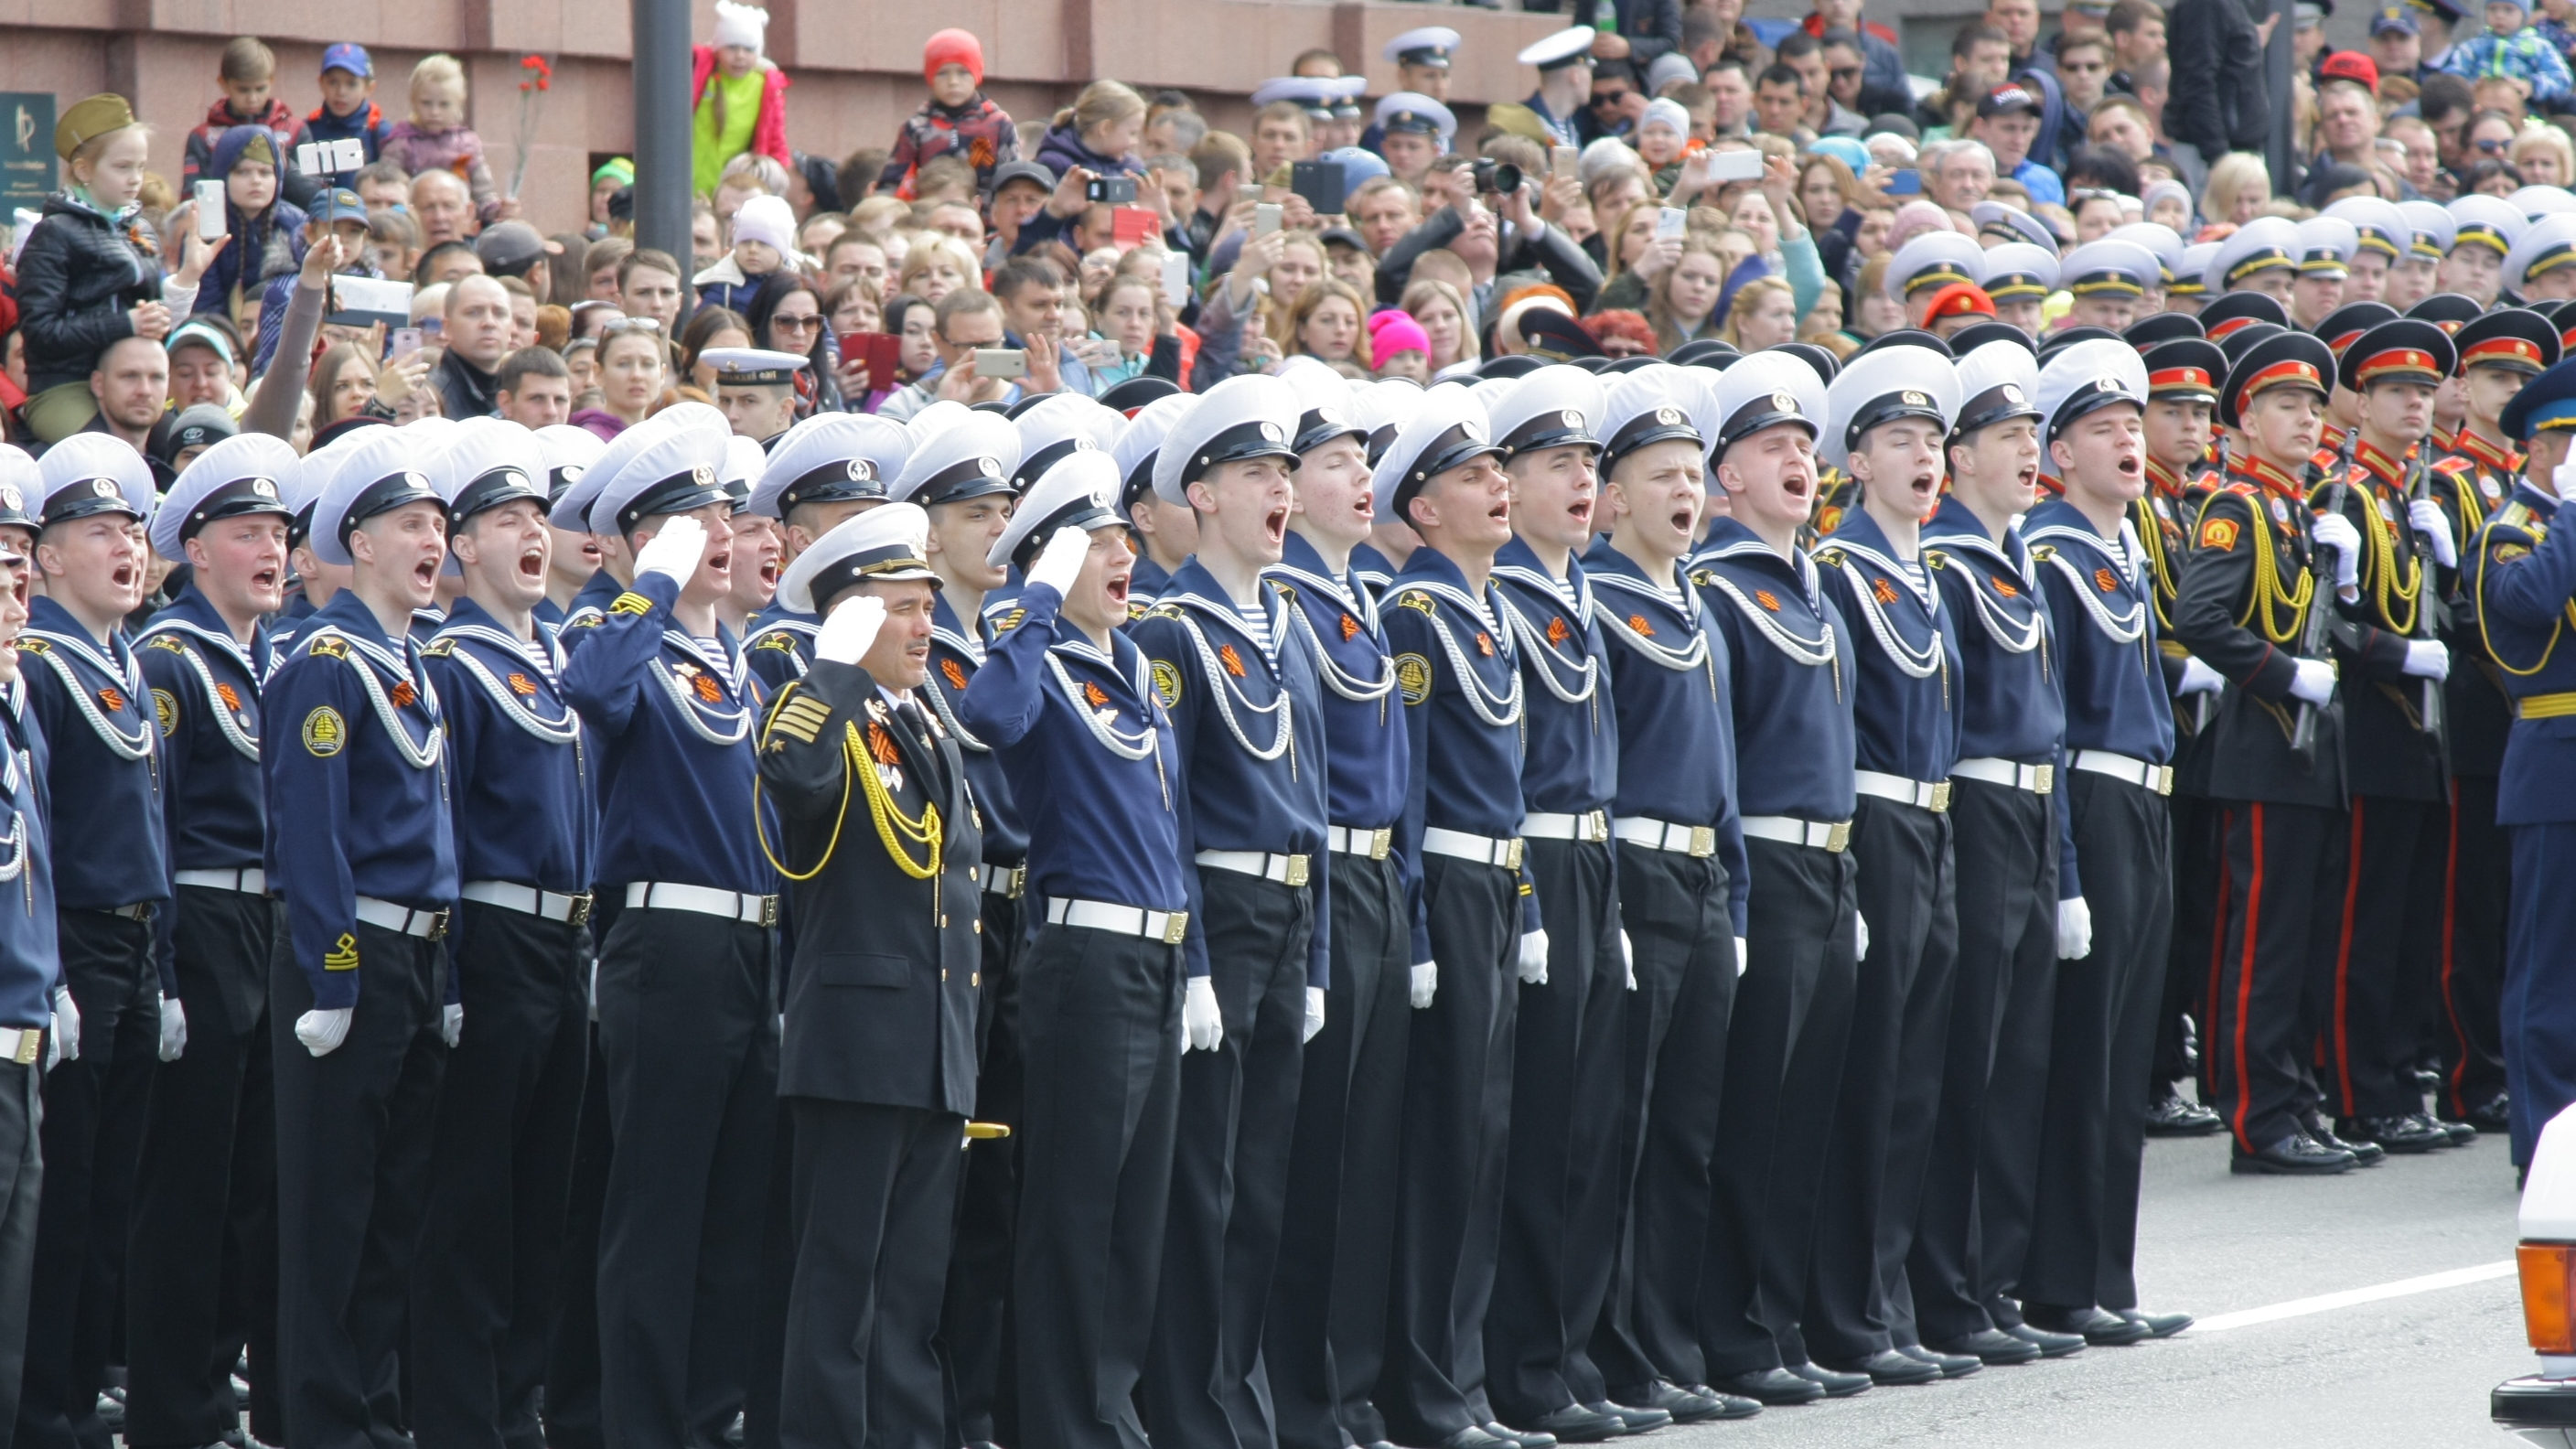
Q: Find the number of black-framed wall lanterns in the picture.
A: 0